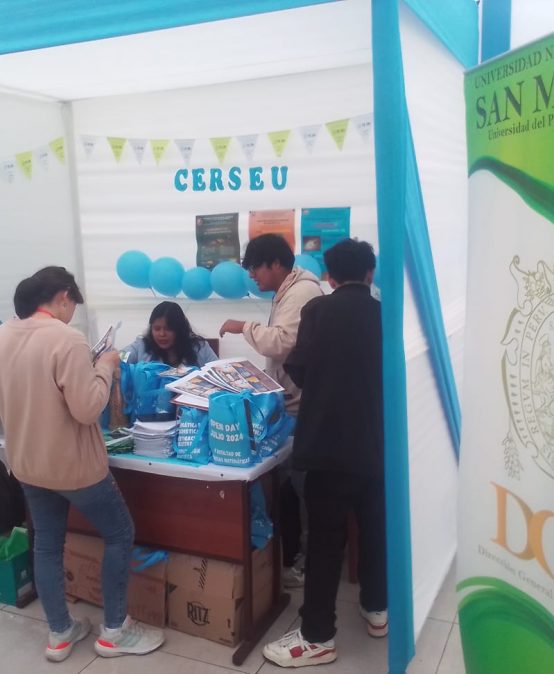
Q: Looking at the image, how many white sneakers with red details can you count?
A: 4